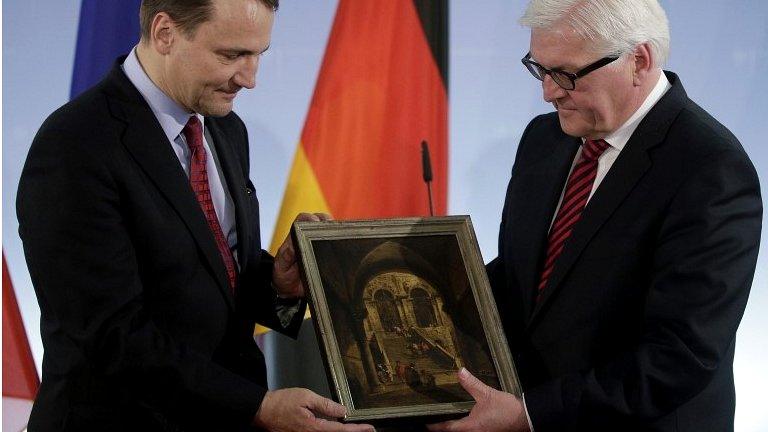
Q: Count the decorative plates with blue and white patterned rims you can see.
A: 0